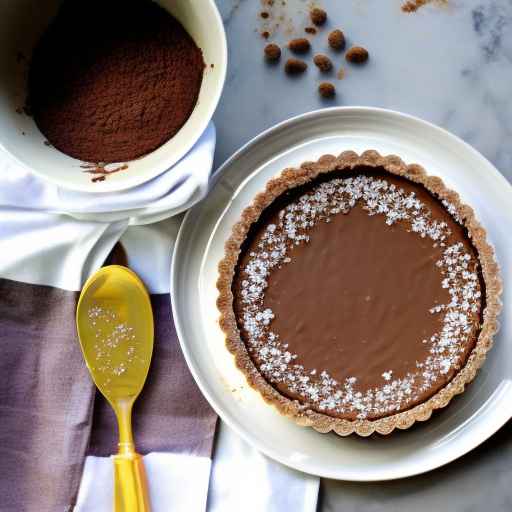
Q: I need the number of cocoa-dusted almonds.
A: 8